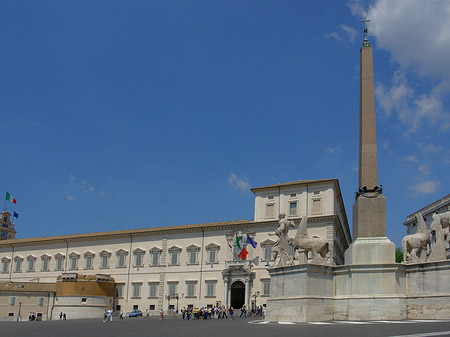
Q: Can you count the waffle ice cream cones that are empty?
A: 0